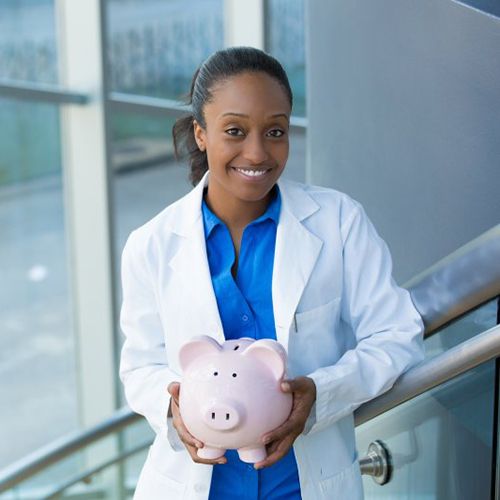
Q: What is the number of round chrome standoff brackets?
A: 1